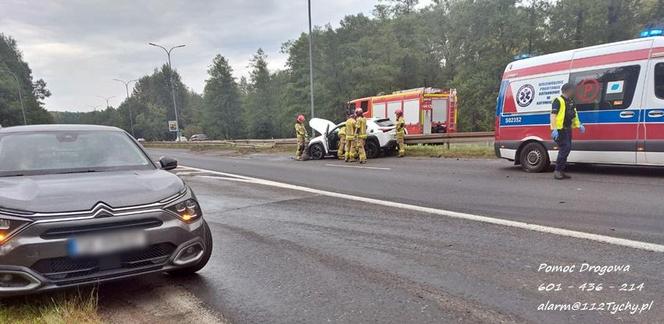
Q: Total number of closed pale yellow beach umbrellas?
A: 0